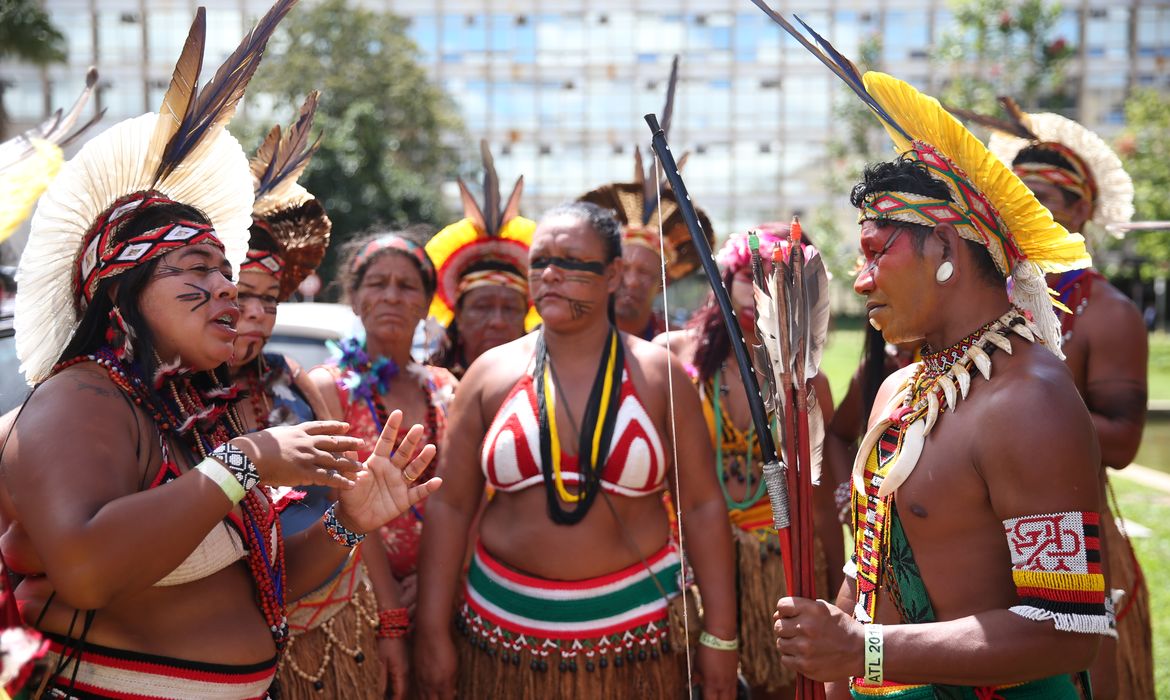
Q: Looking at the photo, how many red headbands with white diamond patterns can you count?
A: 2